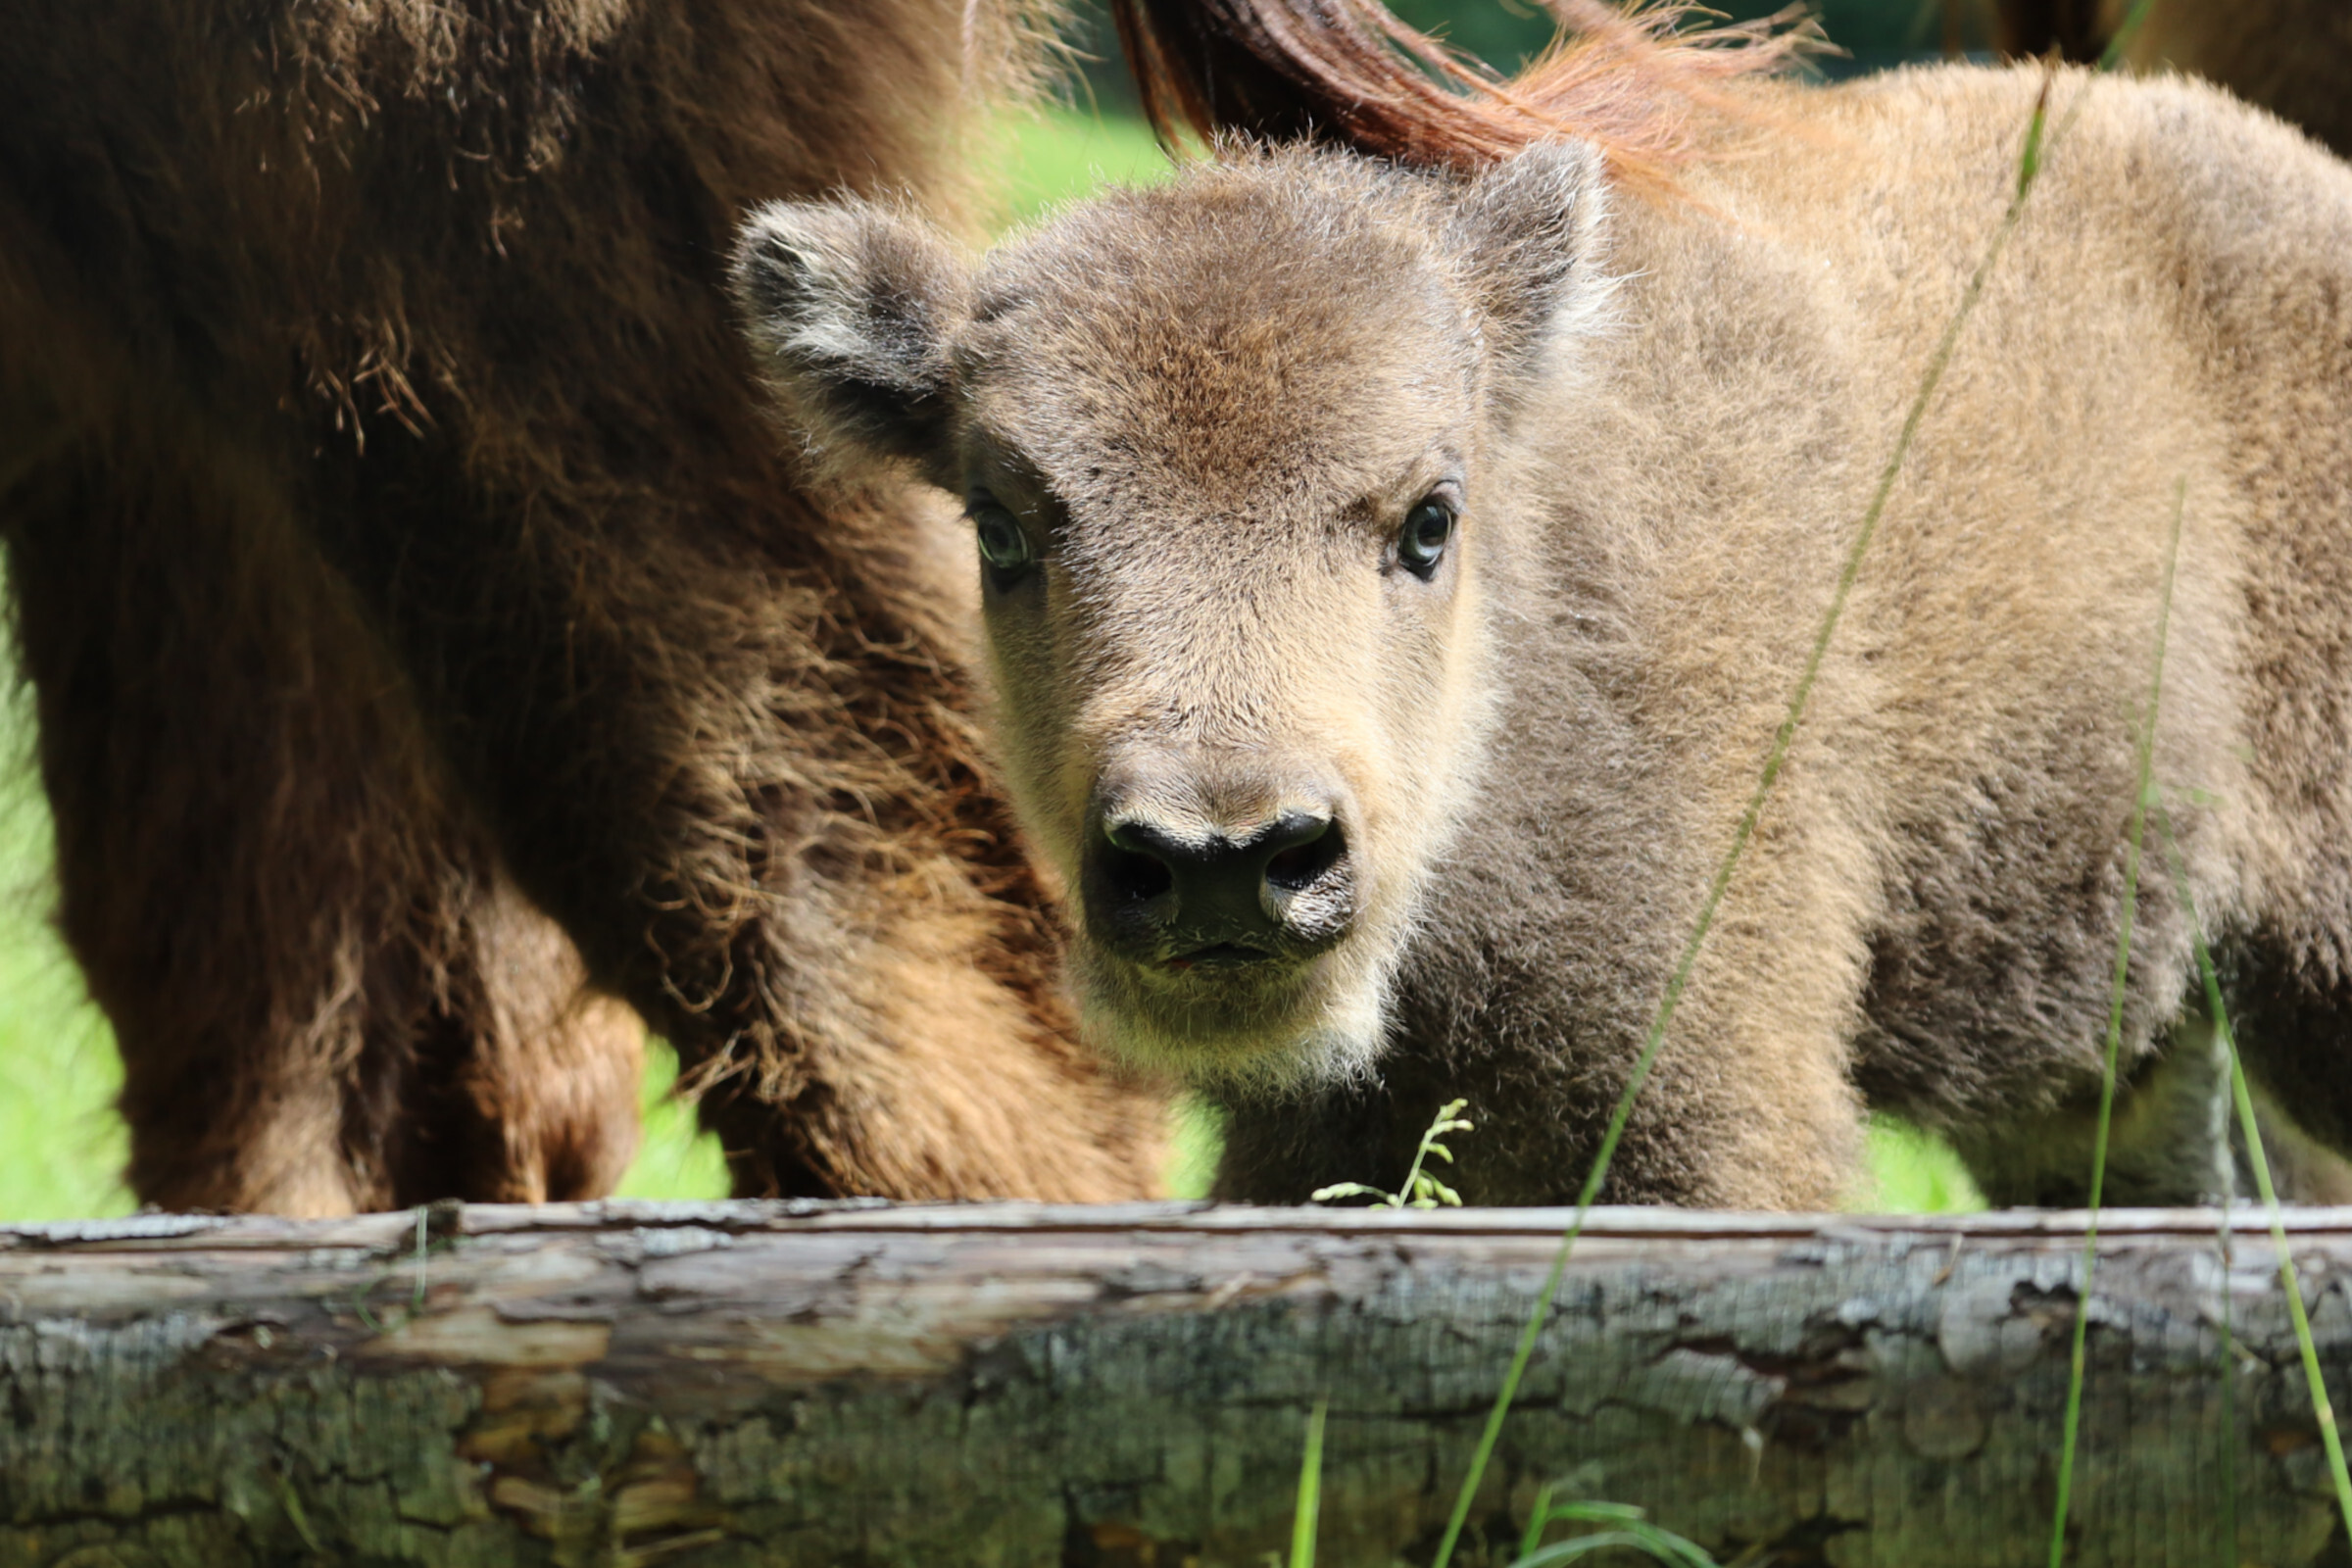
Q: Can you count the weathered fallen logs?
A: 1